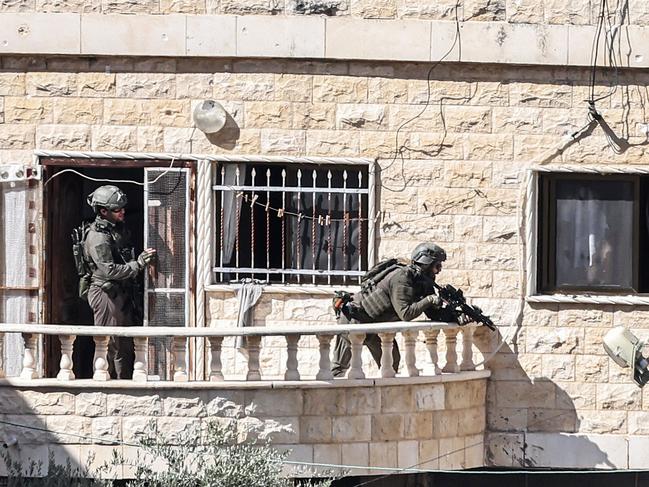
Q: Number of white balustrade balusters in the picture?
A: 15